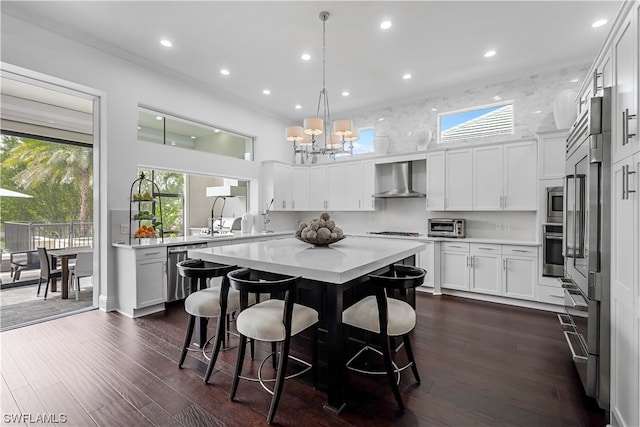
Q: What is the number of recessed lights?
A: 10